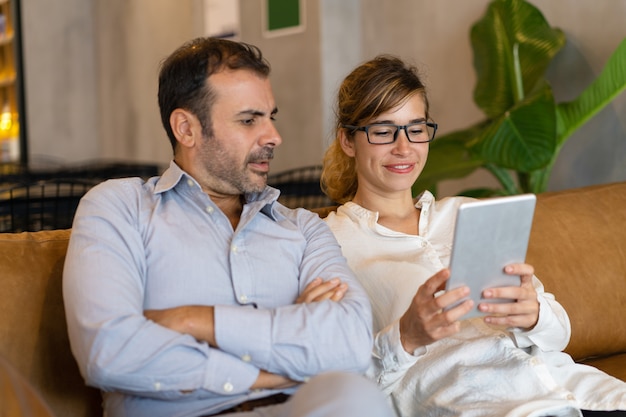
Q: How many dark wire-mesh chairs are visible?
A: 2